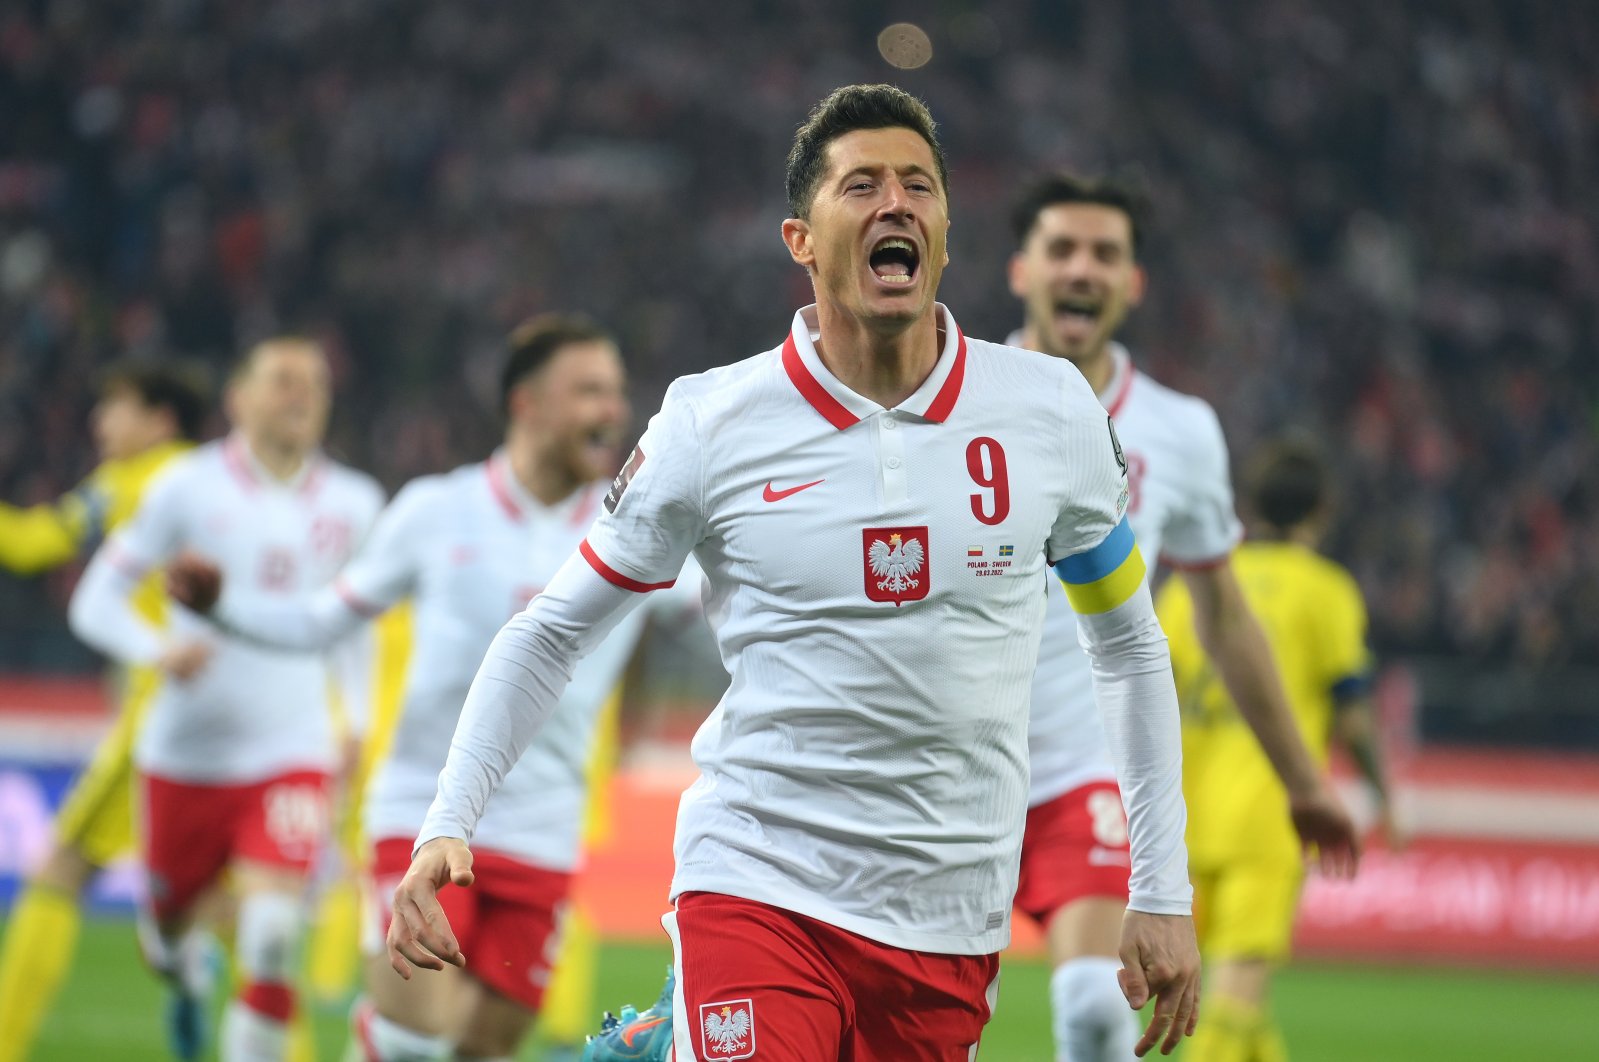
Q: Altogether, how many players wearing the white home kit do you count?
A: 4